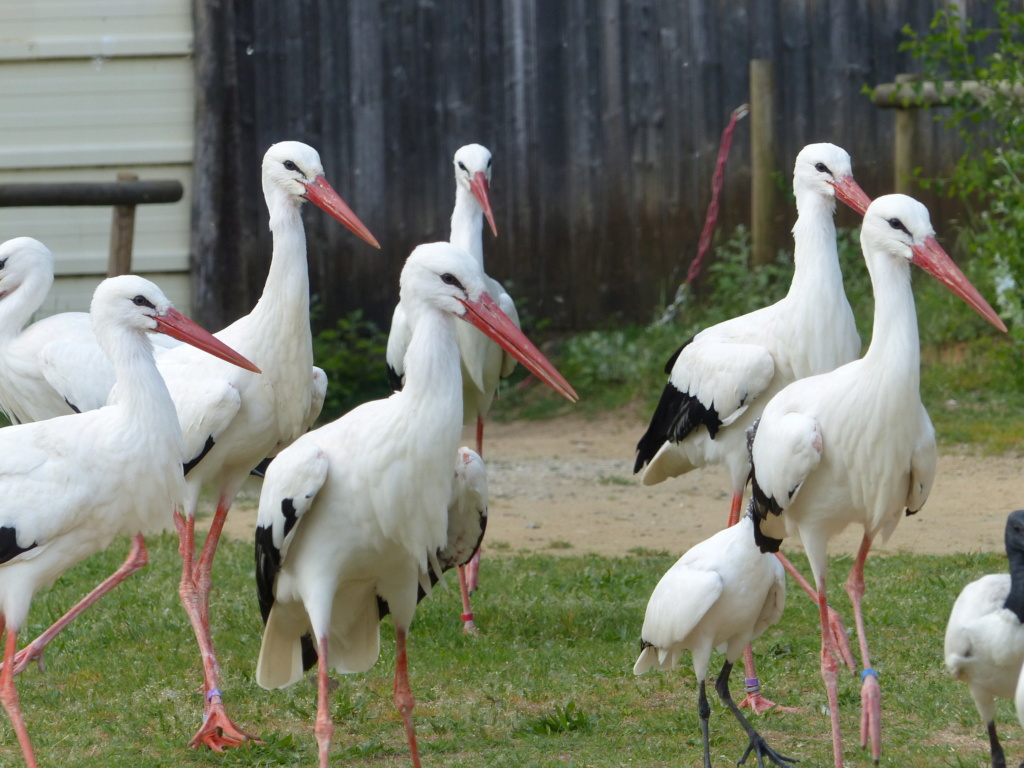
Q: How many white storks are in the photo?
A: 7